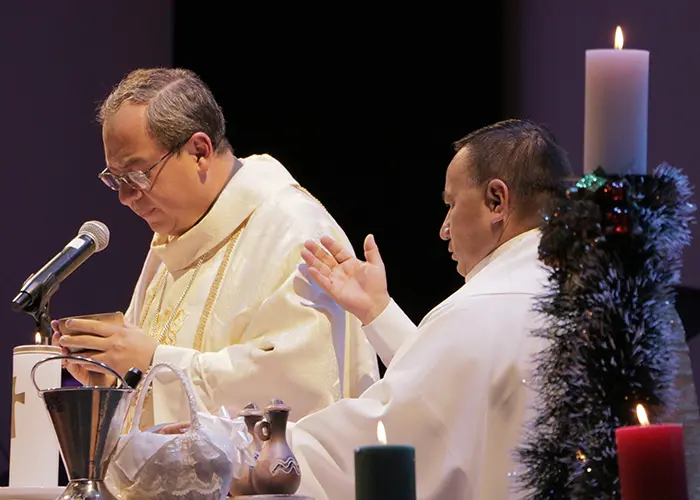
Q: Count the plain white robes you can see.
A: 1